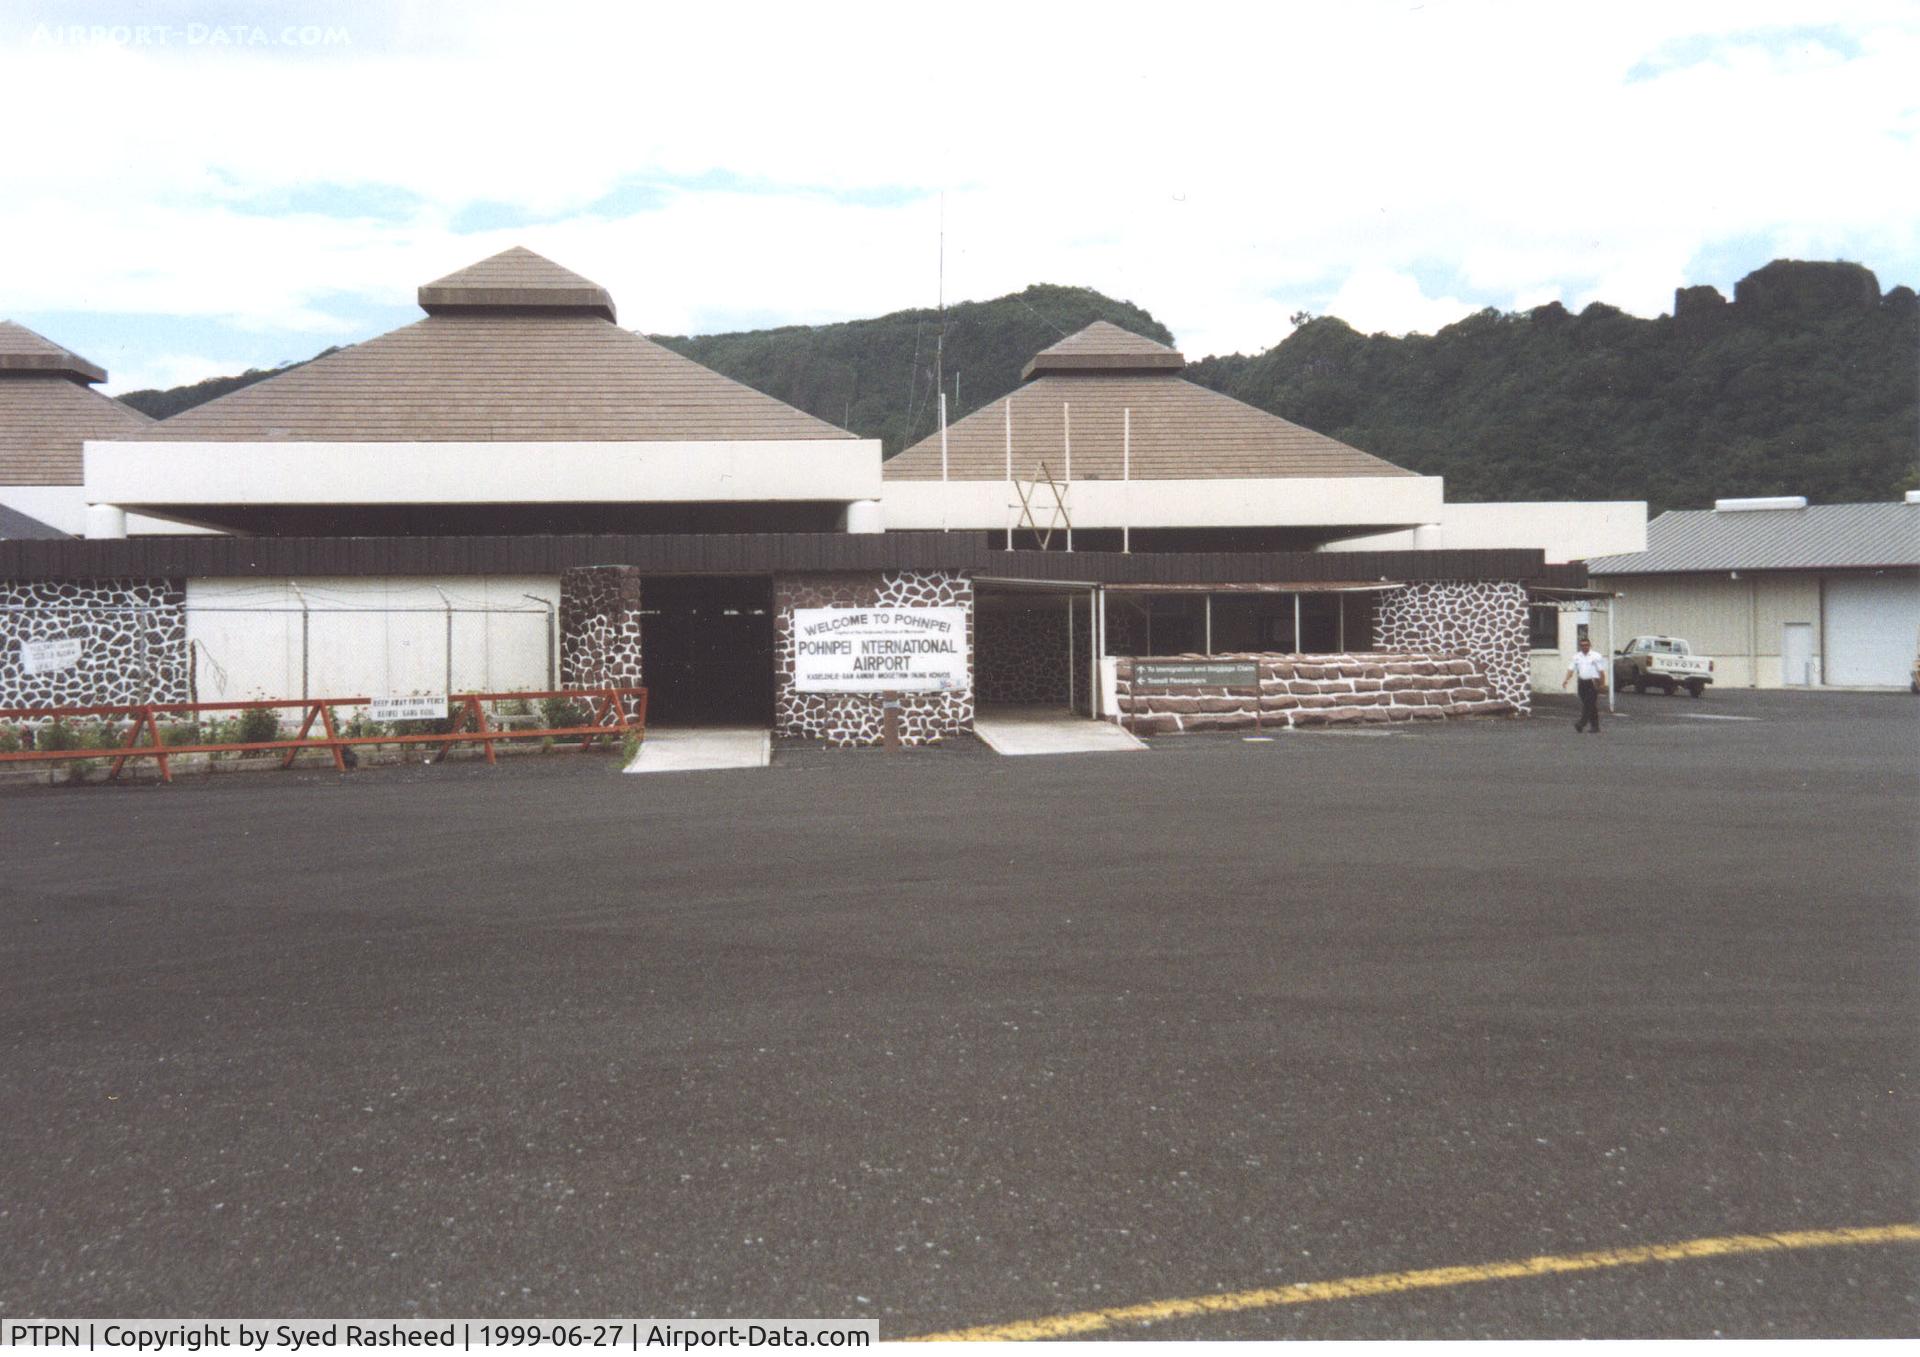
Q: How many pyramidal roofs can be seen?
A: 3